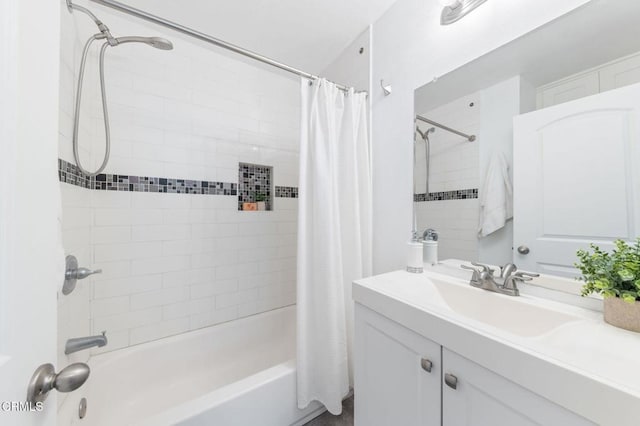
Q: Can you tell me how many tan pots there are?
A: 1